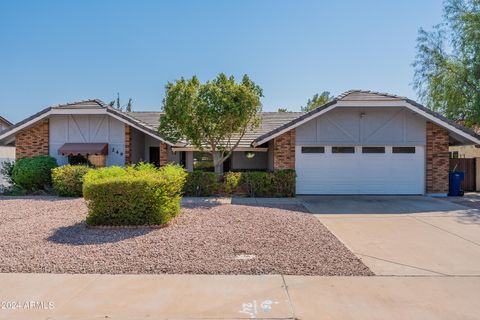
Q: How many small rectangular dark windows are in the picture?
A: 4